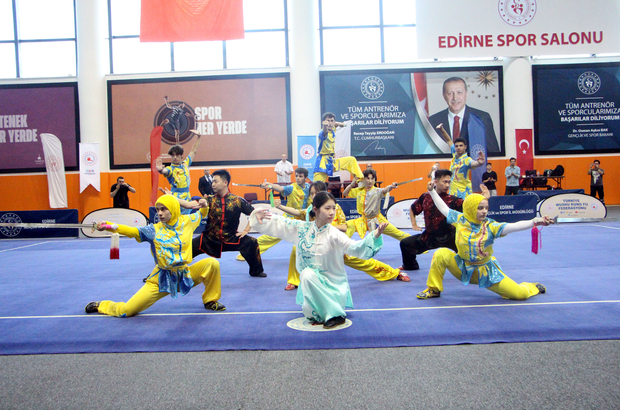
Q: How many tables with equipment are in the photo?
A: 1